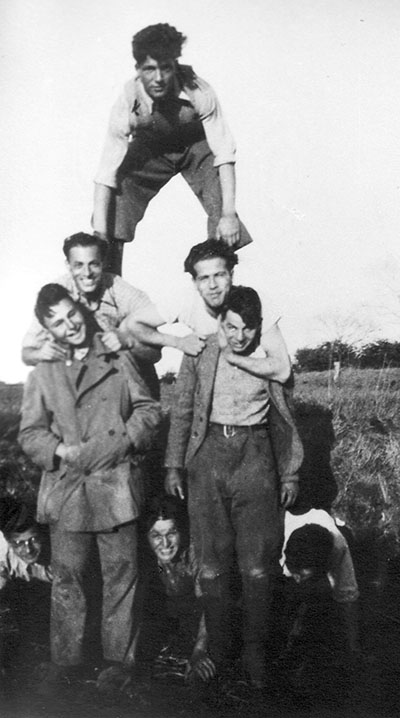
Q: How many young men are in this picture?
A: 8